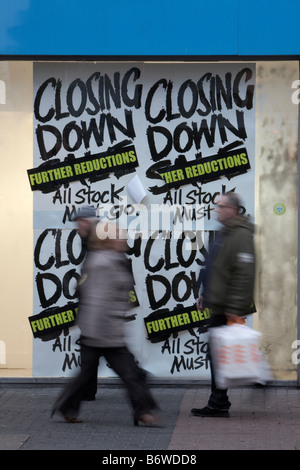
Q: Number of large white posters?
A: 4